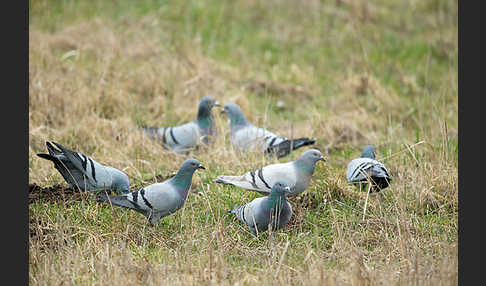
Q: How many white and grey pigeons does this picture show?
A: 7